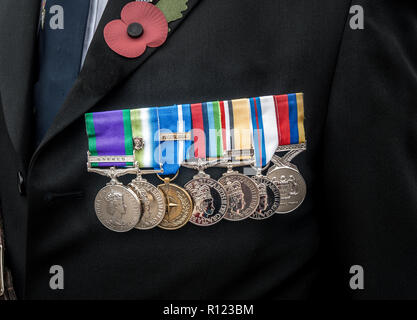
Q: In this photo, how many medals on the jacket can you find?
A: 7